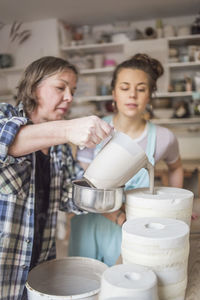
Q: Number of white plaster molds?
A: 3